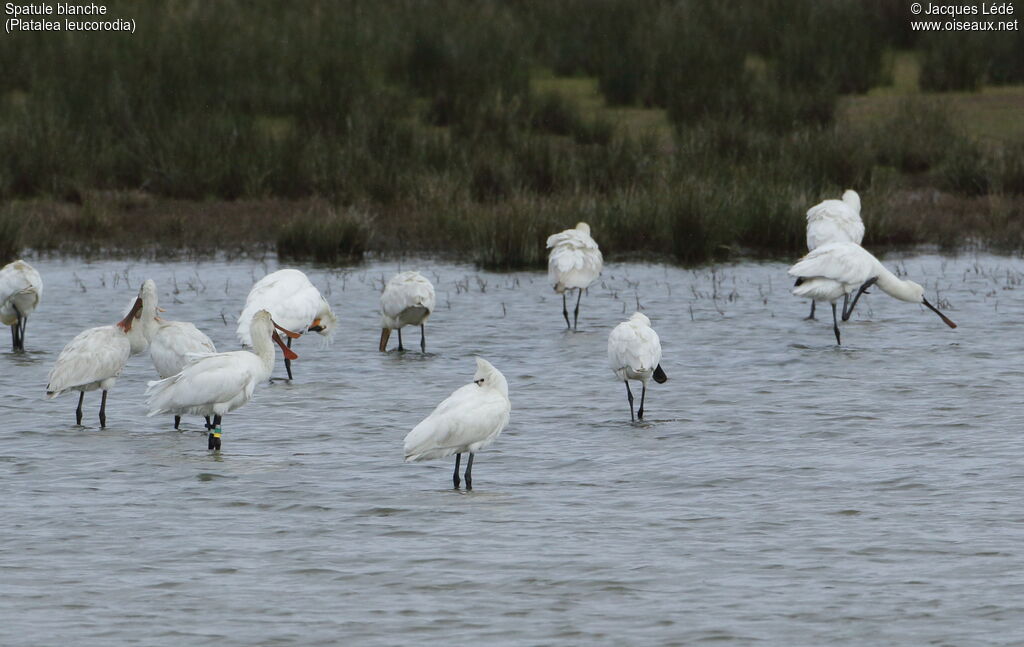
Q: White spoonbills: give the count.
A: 11